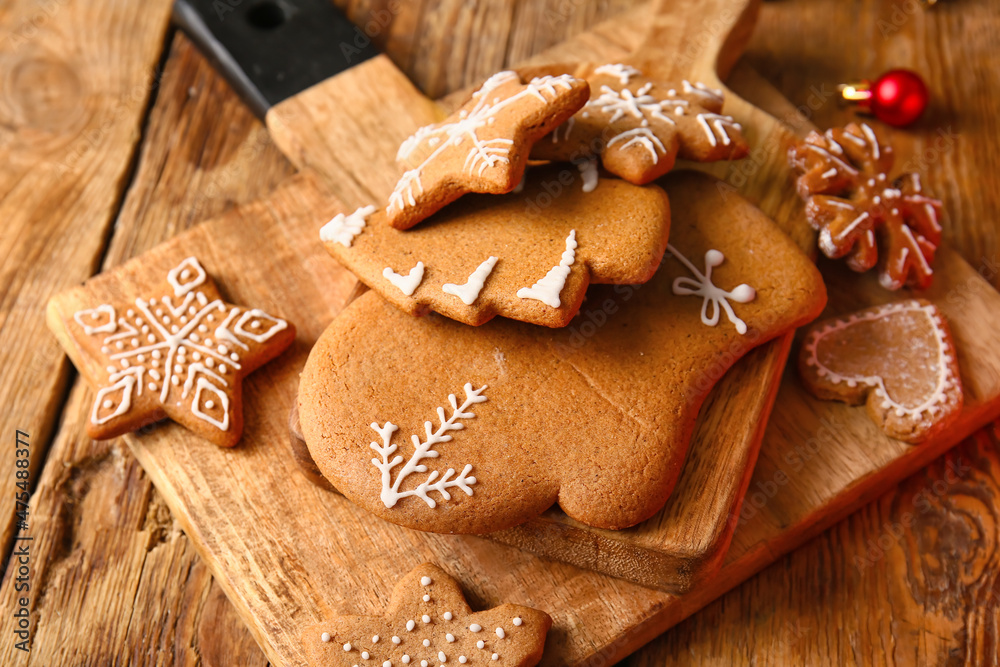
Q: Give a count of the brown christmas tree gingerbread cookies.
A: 1